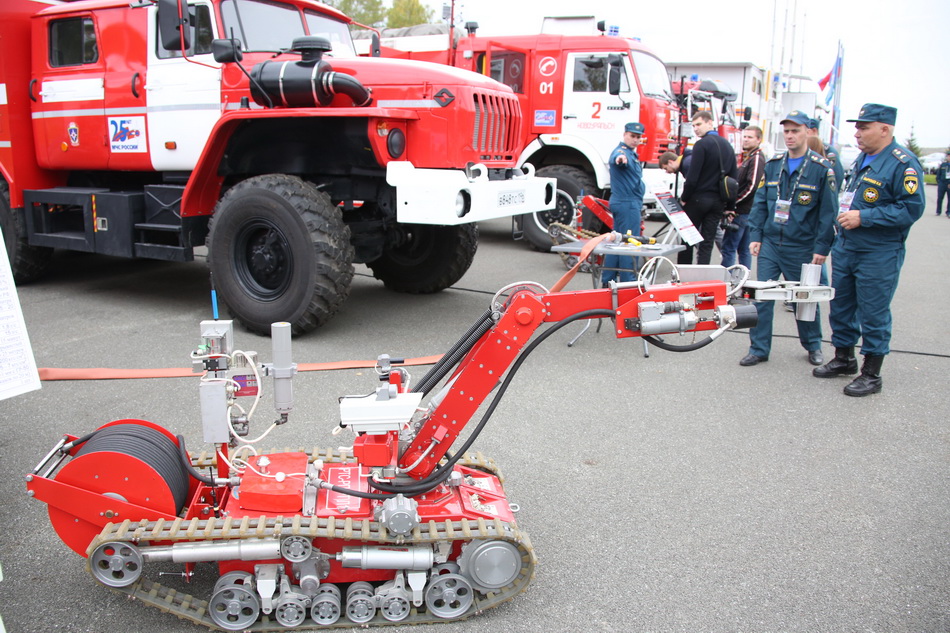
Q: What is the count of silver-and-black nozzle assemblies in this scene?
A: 1